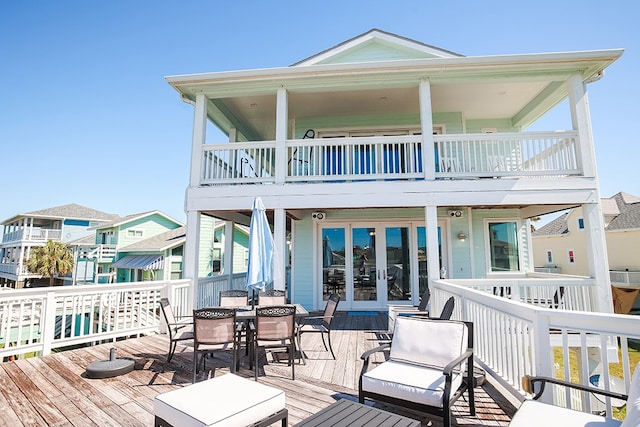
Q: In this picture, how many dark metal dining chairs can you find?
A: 6